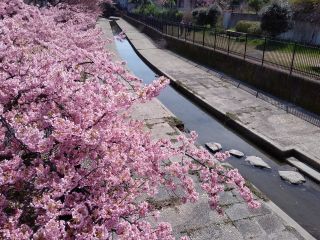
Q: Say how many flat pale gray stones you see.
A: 4